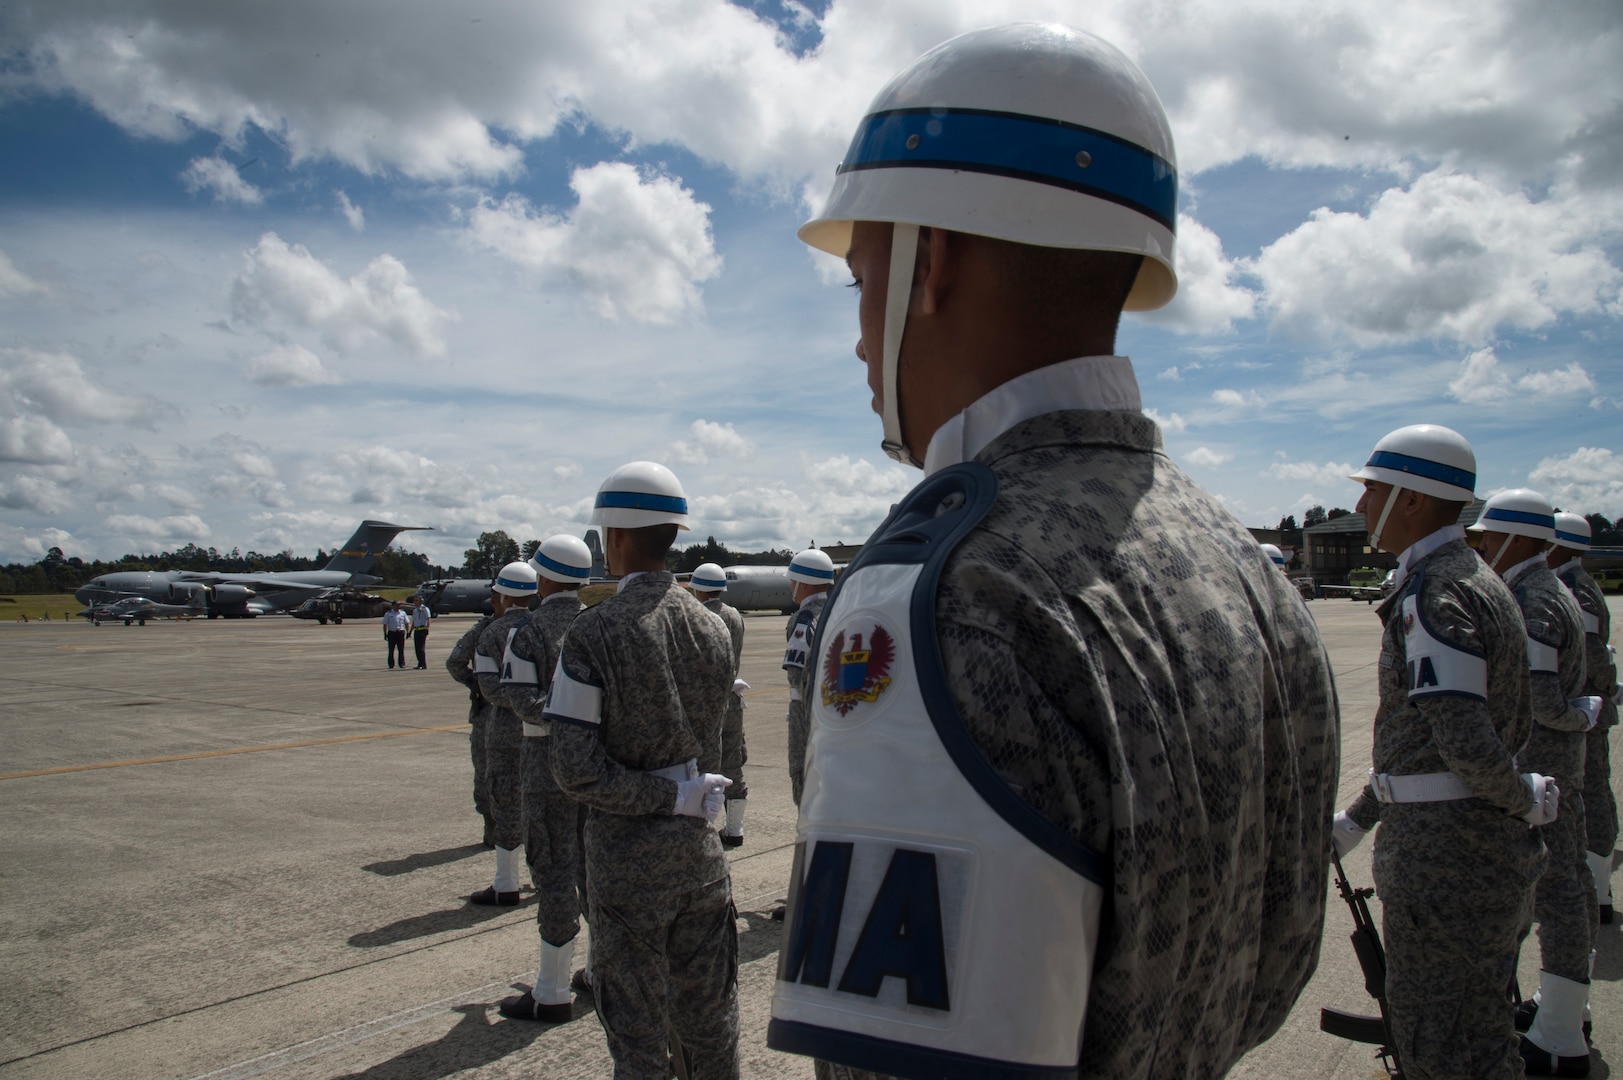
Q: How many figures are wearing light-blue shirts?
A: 2